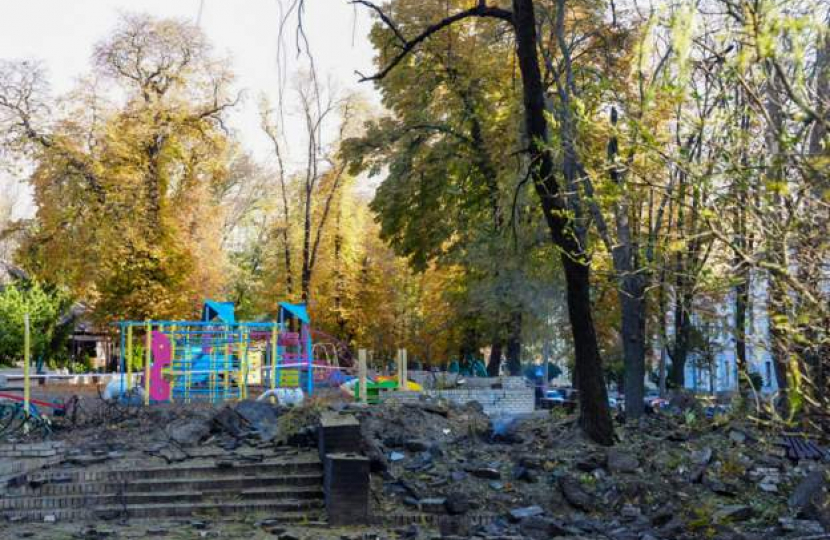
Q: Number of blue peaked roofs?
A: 2